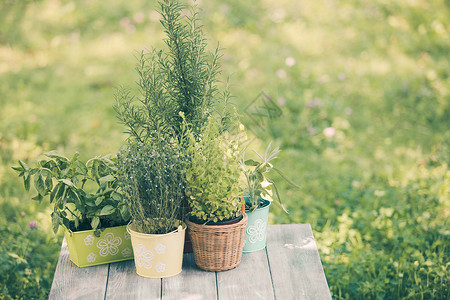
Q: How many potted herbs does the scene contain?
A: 5